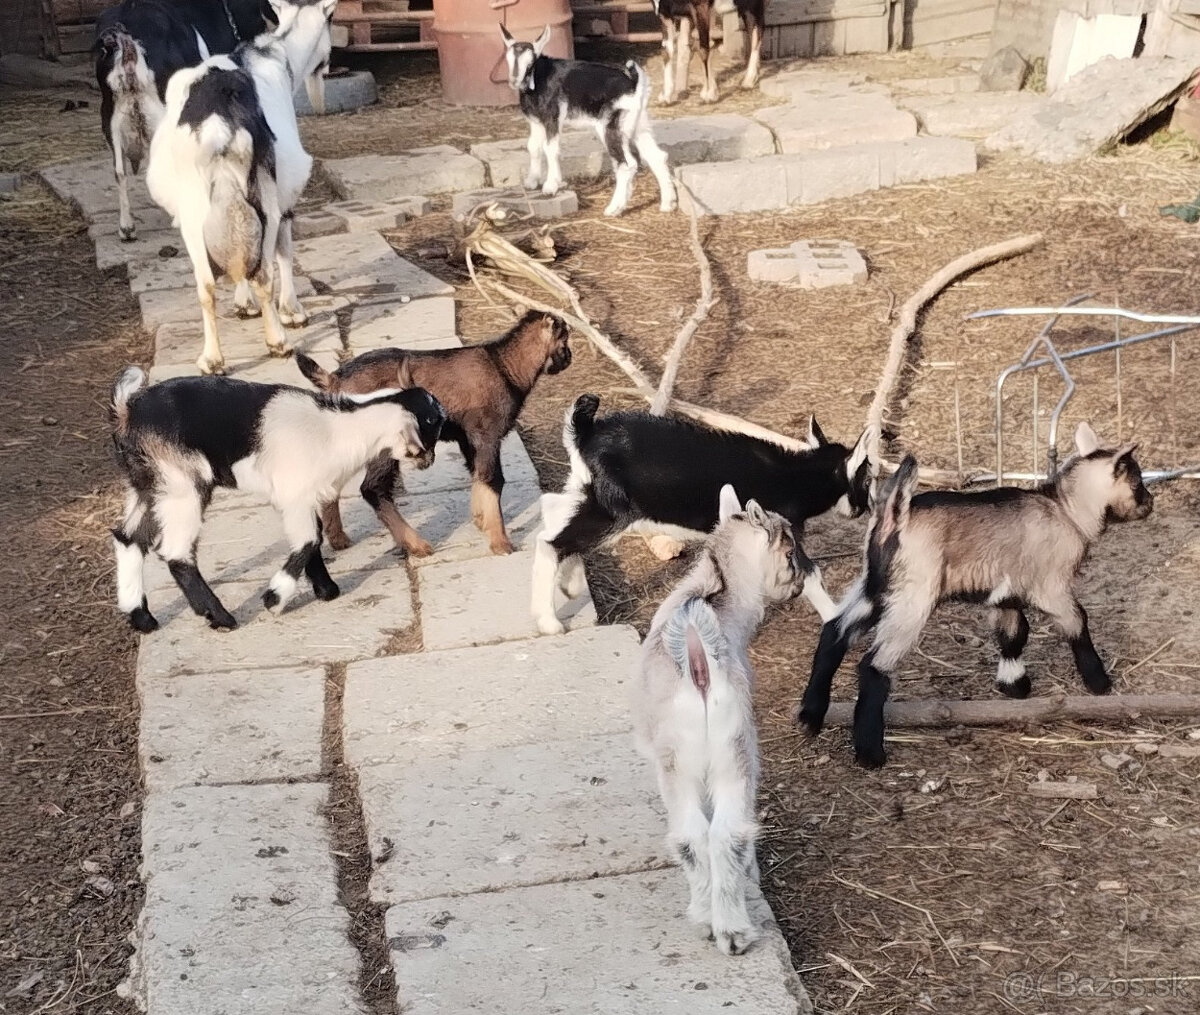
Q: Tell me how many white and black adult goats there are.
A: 2